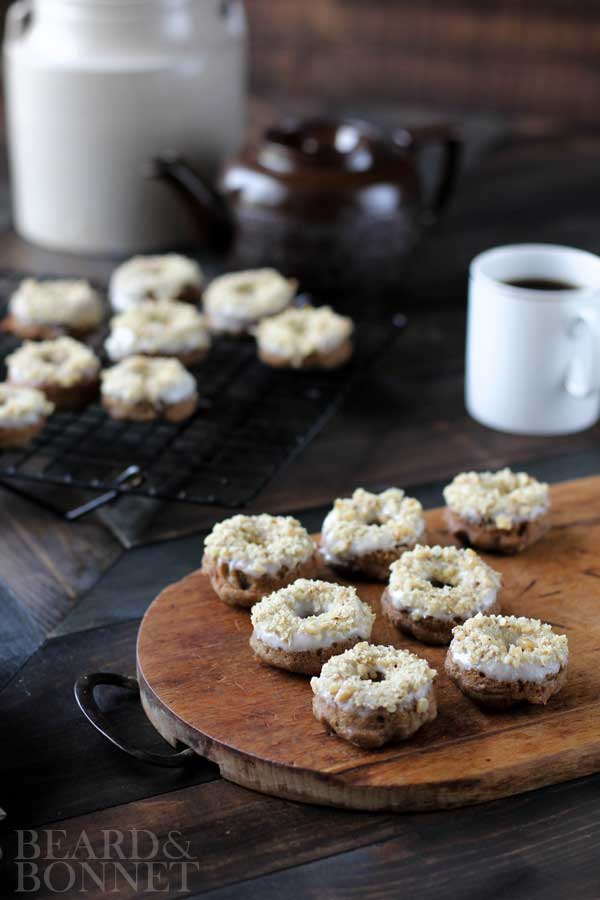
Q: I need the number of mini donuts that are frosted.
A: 15